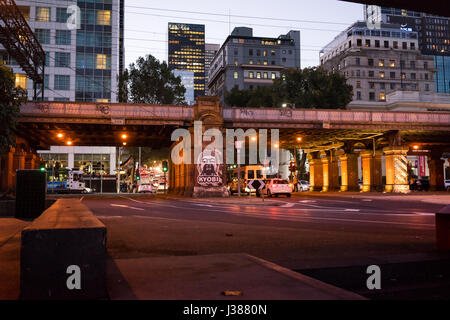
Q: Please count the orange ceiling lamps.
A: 8